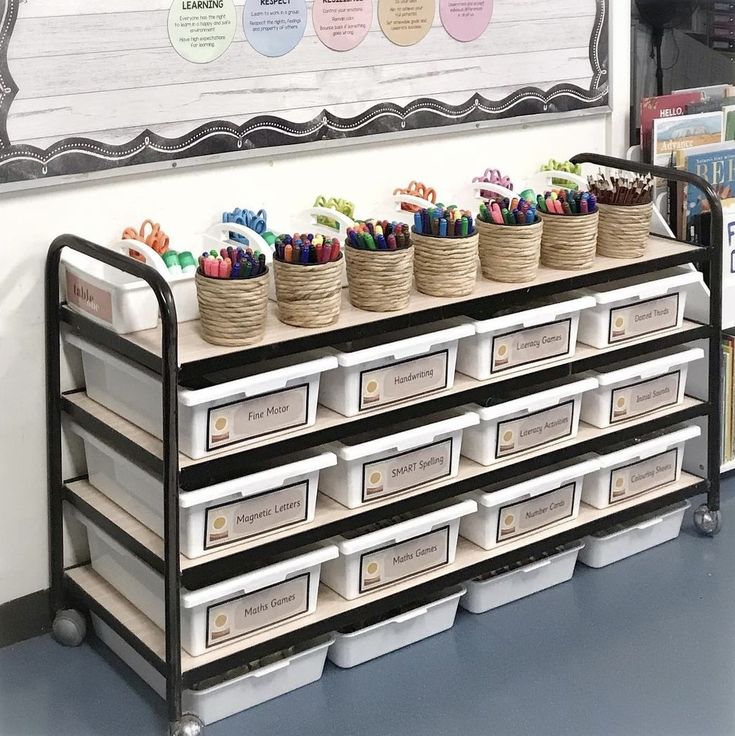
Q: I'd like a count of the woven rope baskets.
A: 7